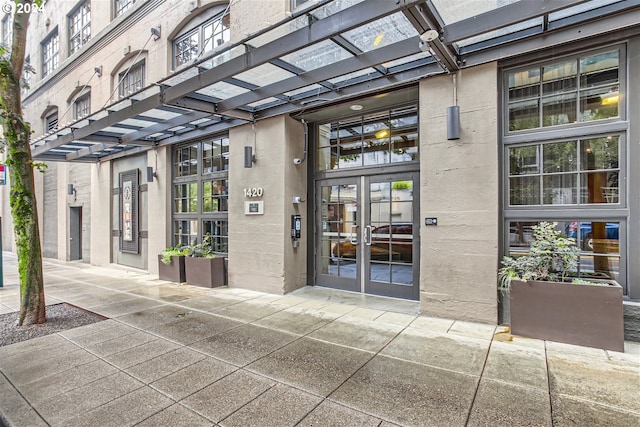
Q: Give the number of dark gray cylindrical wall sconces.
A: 4